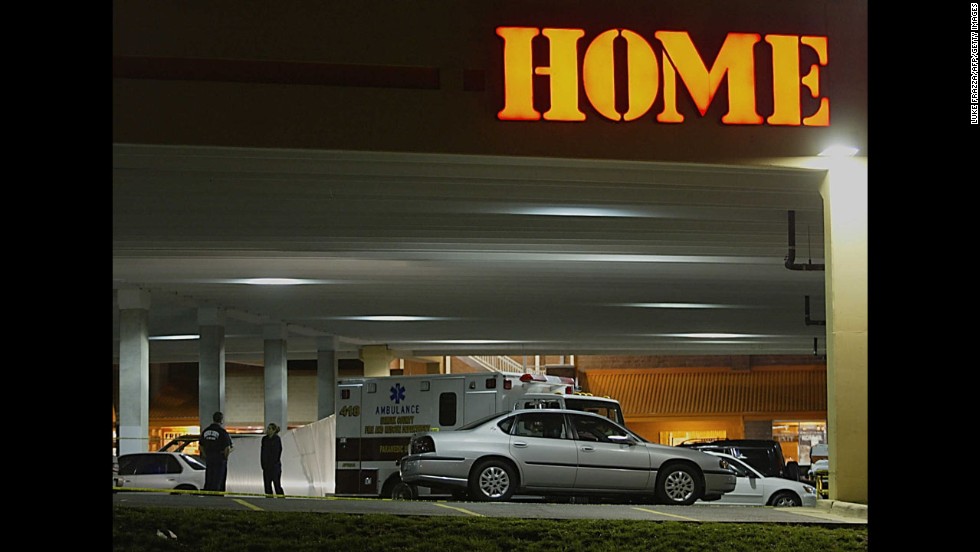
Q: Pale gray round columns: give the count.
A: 4